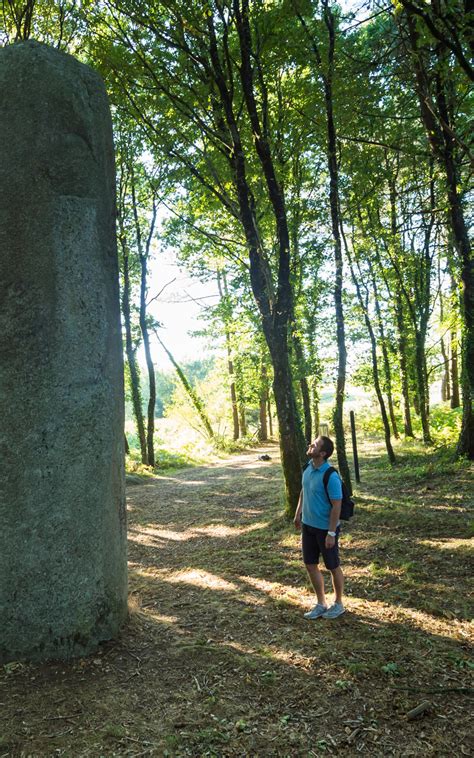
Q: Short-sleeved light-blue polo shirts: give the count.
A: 1